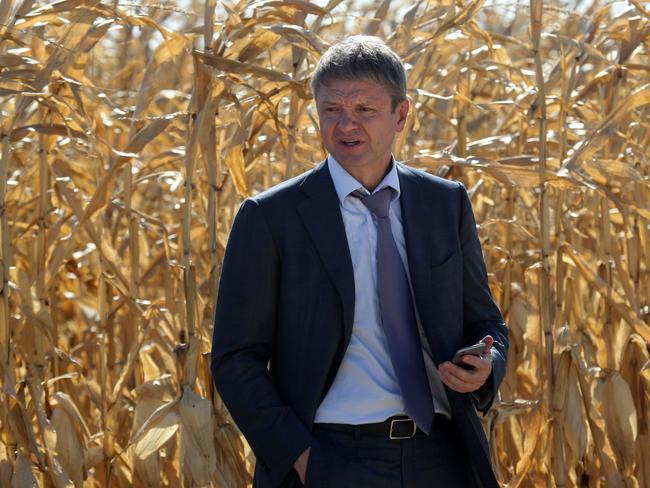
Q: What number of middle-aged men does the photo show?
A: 1